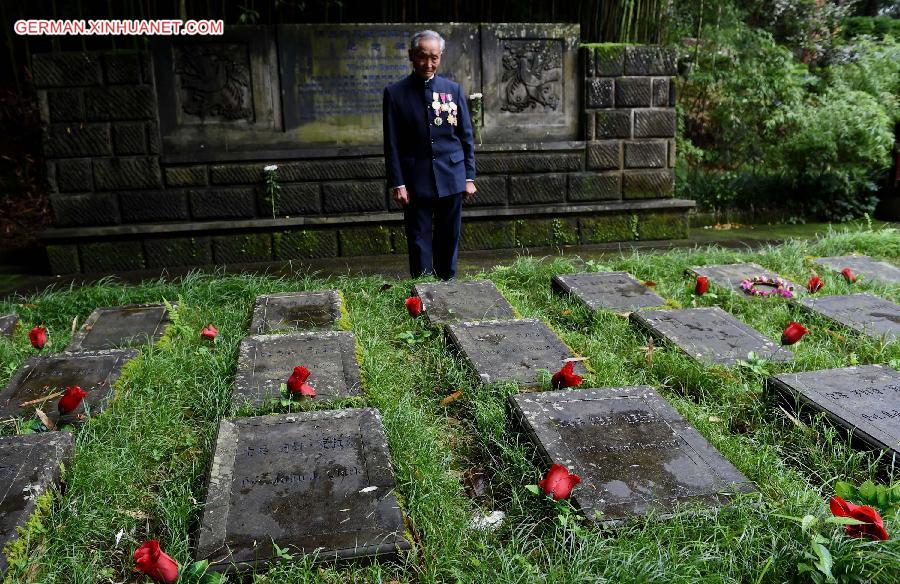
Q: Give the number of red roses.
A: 13